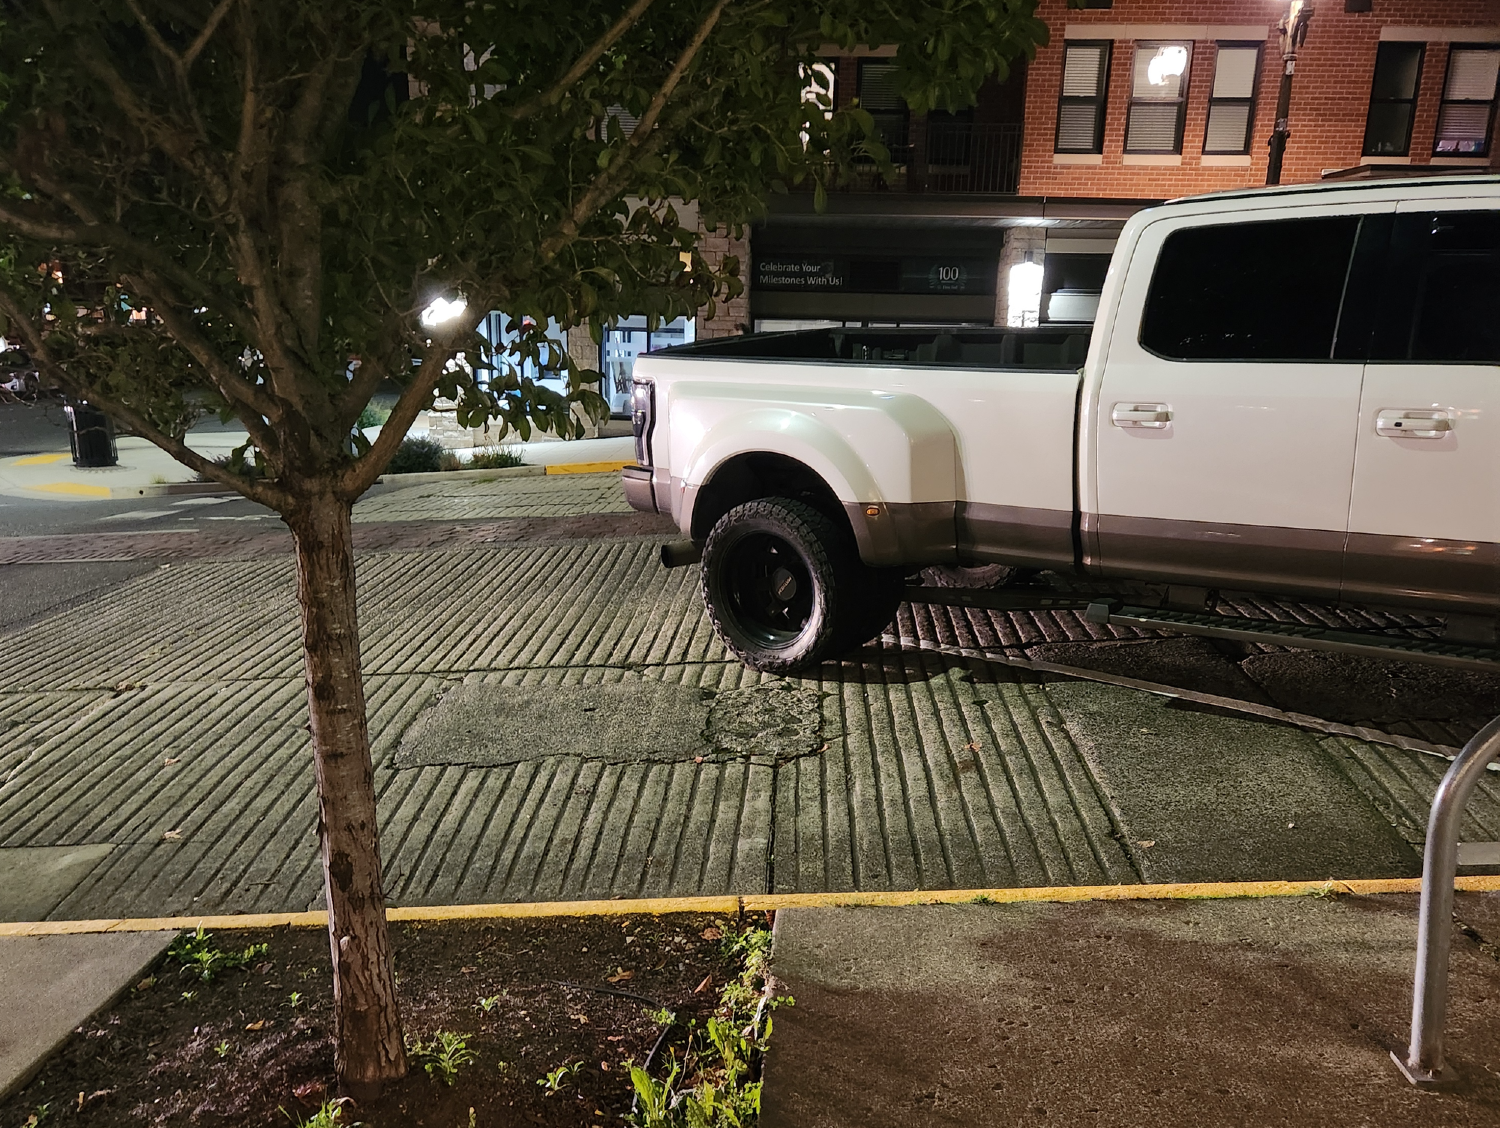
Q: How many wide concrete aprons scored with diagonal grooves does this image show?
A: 1